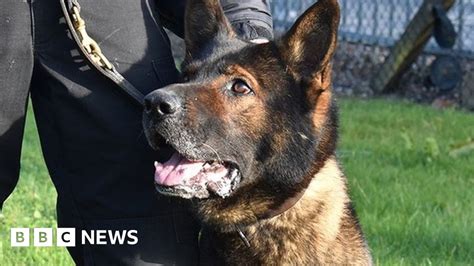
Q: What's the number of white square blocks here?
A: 3